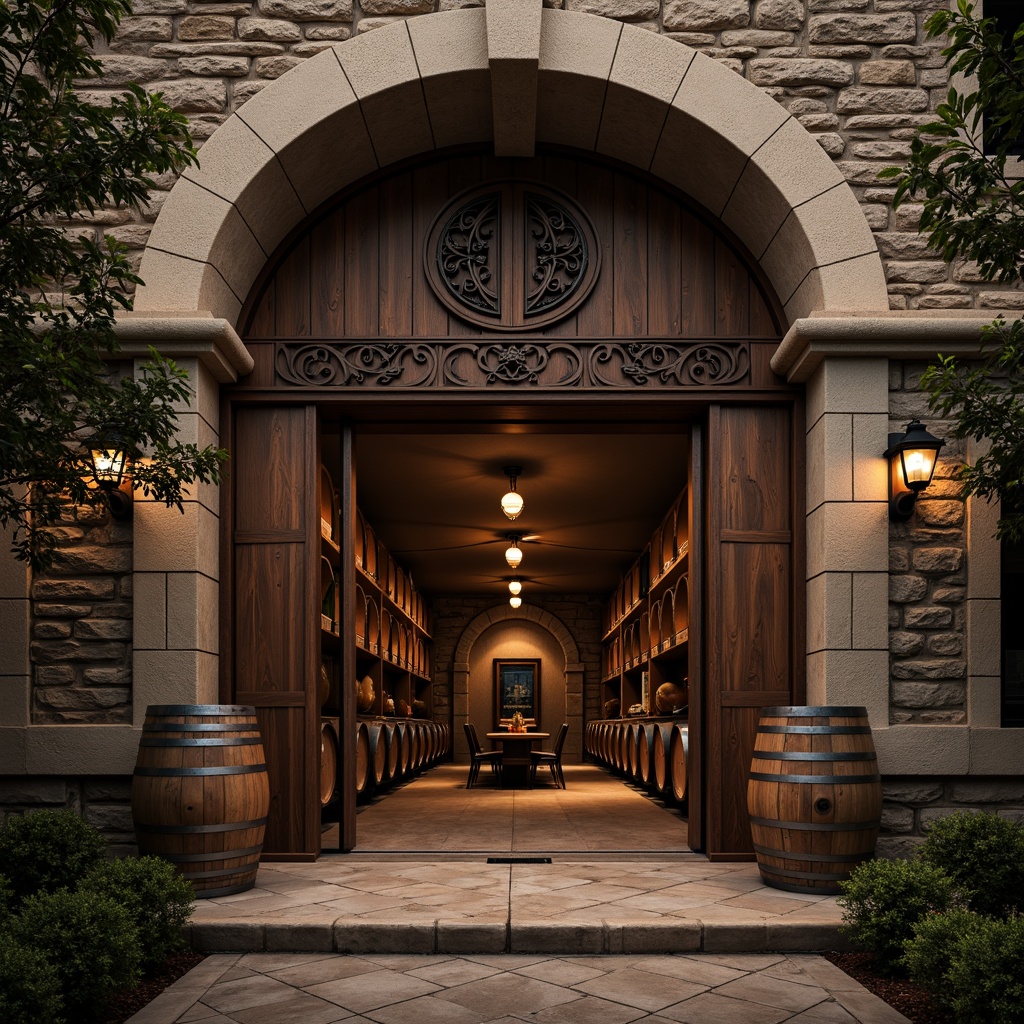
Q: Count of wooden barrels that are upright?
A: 2